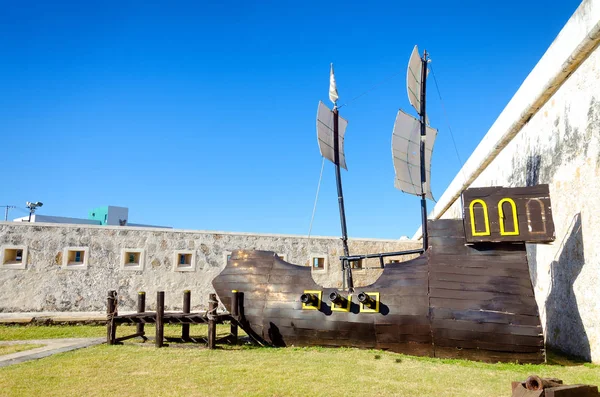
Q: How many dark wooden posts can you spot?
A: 6